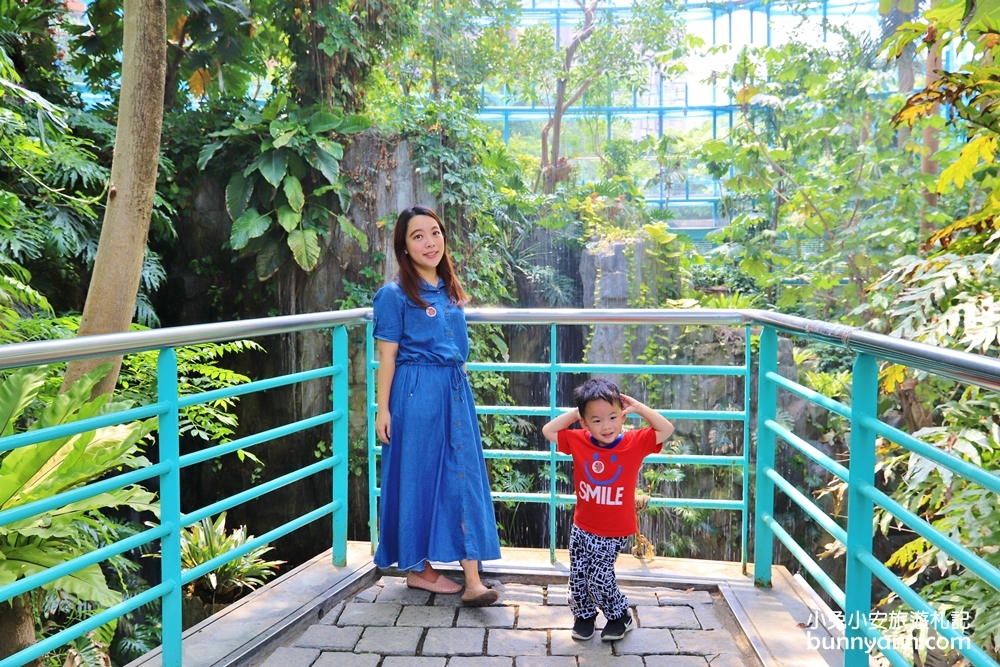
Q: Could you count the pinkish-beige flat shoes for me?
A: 2